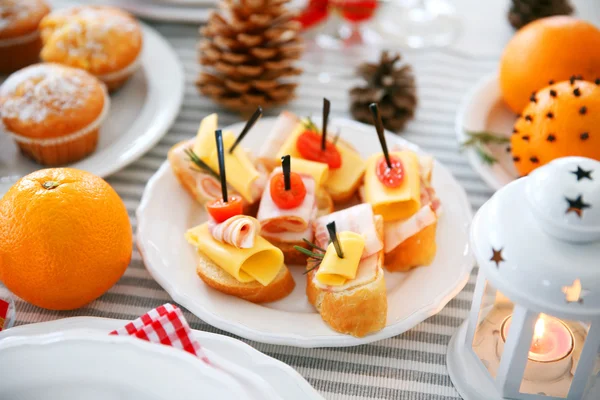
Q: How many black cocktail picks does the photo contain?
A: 6